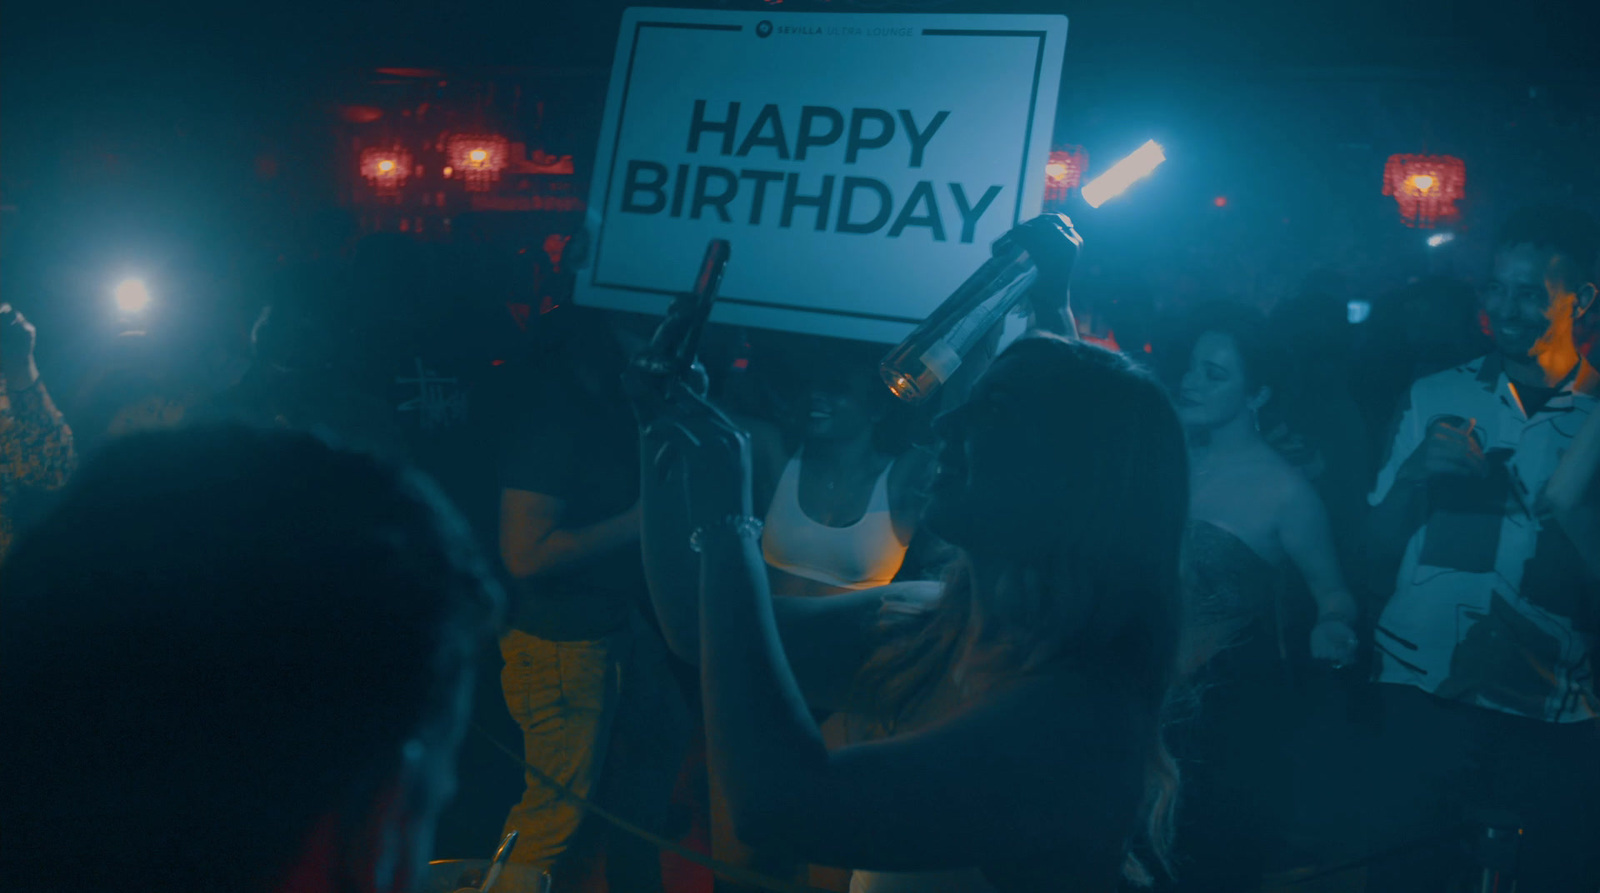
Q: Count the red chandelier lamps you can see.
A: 4